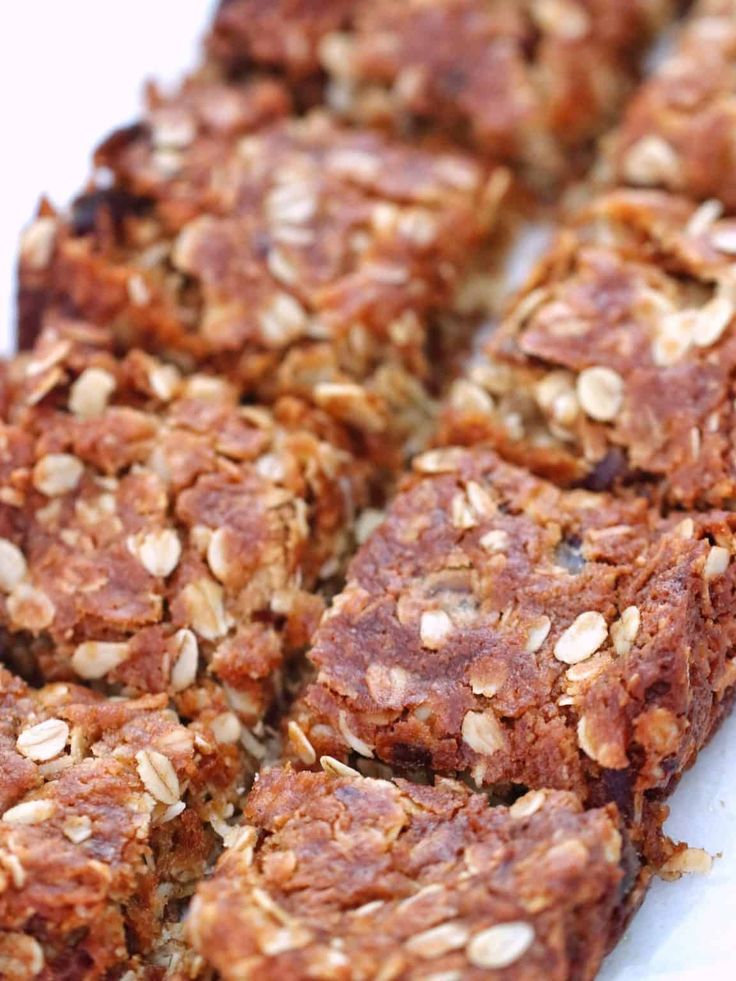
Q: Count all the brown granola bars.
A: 8